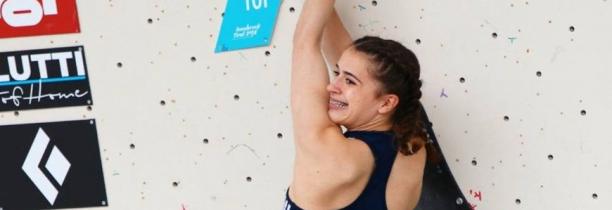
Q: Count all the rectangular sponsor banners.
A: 3